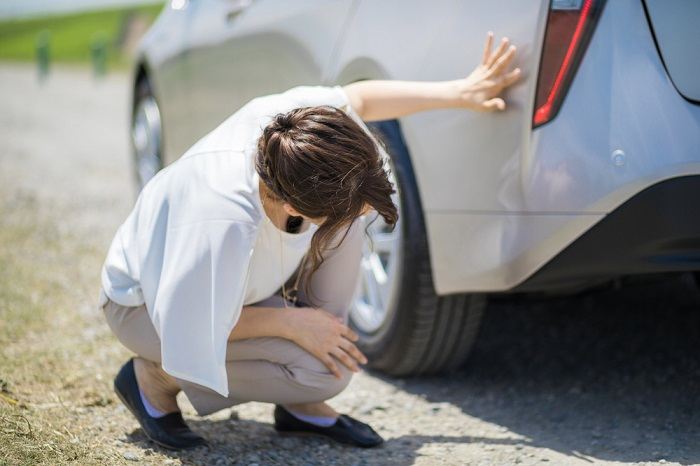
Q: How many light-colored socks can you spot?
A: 2